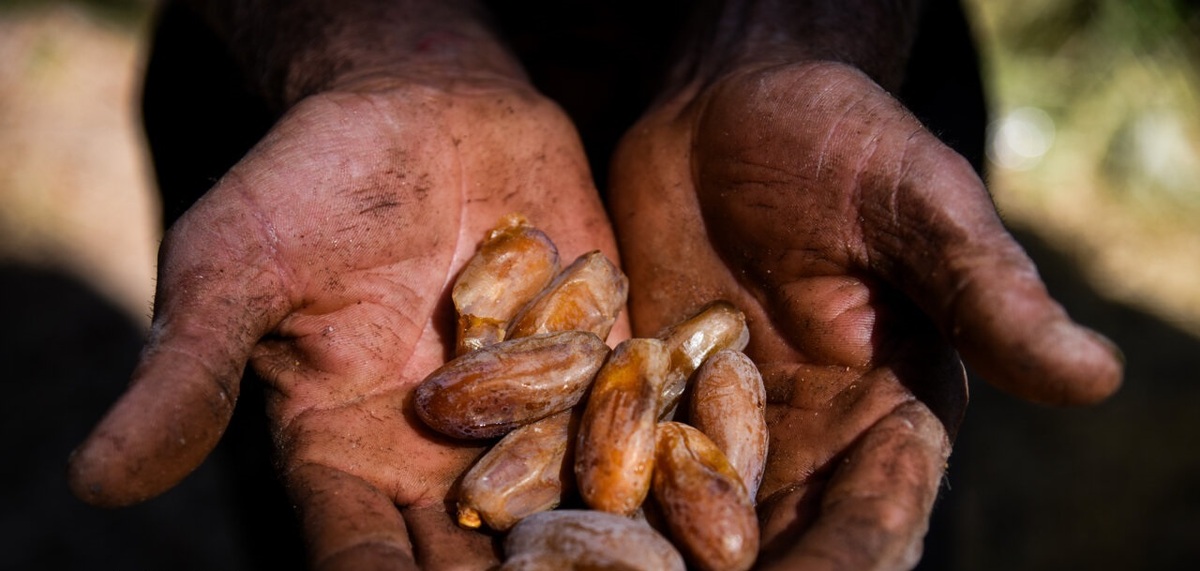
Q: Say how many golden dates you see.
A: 9